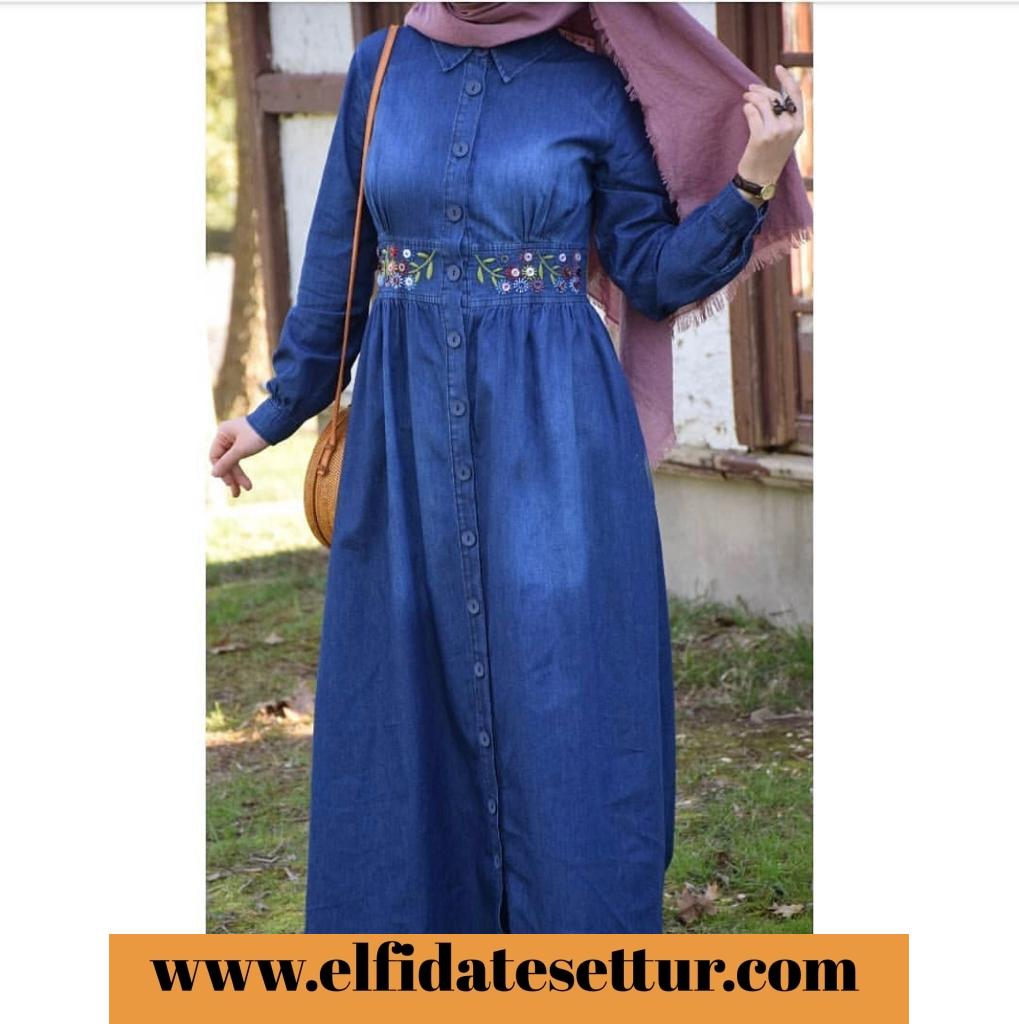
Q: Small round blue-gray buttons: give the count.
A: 13